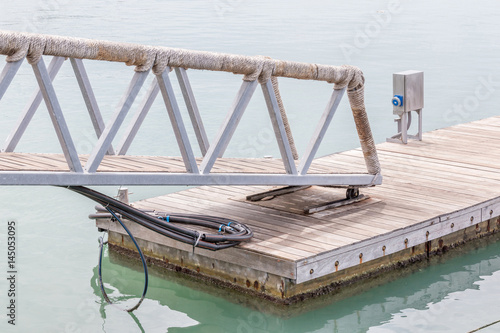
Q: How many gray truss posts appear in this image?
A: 11